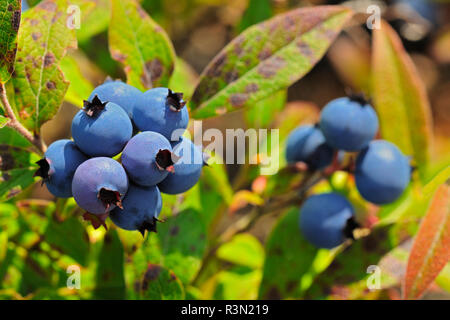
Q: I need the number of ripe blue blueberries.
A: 12